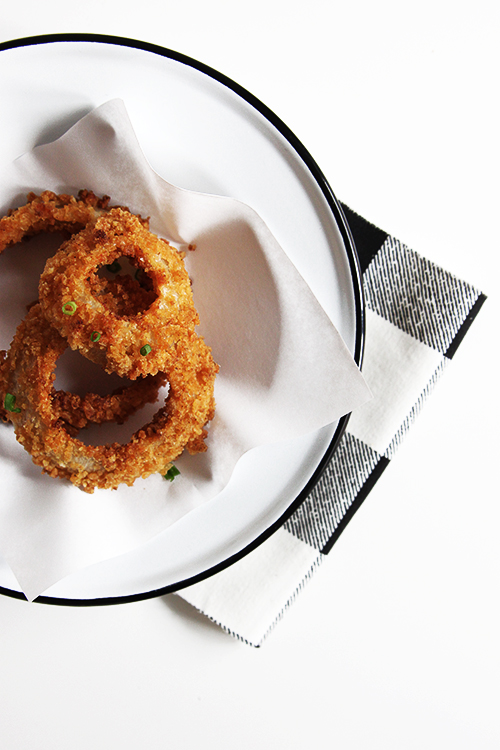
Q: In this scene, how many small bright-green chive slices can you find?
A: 5